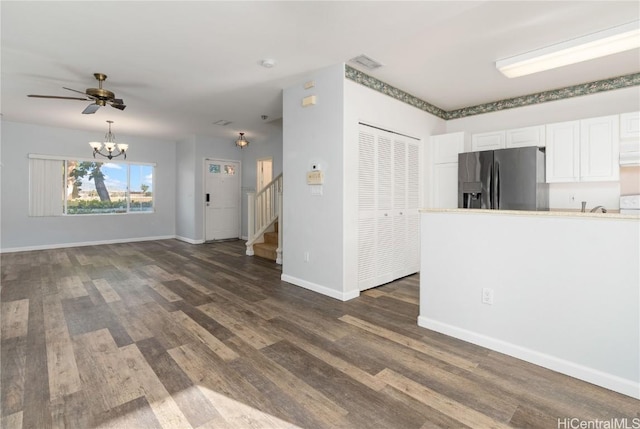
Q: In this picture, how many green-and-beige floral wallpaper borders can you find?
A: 1